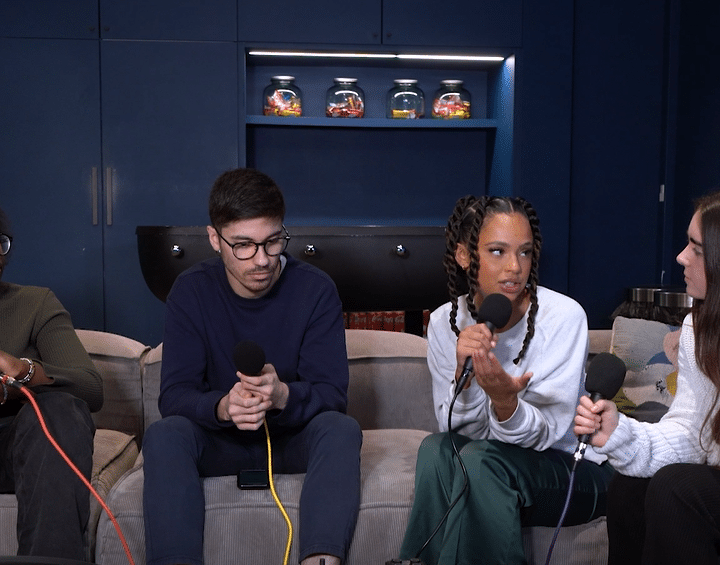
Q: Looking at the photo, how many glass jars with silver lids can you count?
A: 4